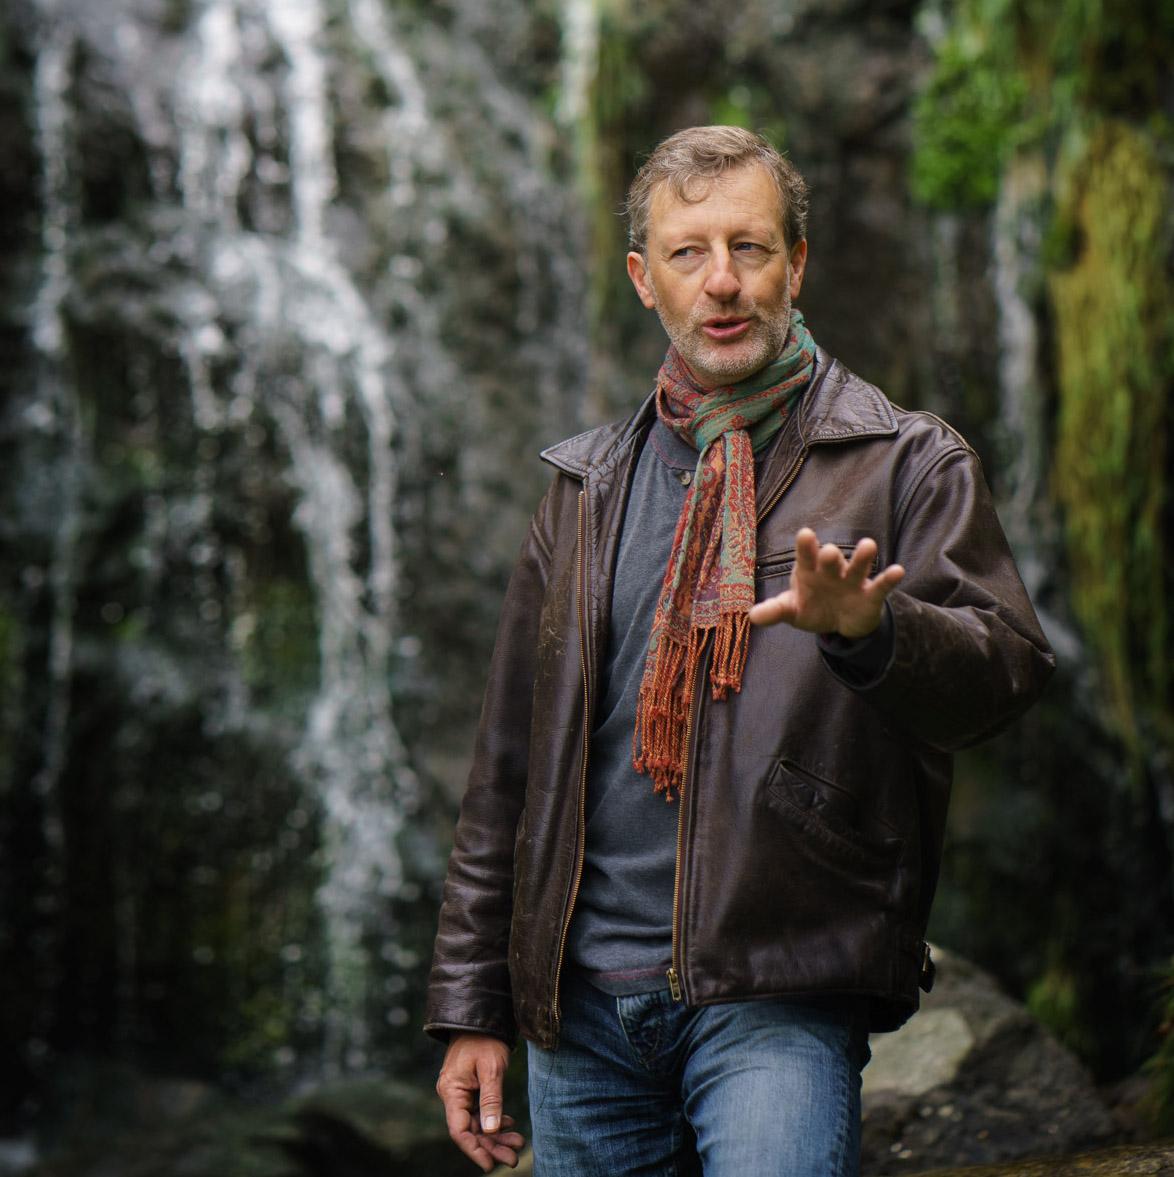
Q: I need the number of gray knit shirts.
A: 1